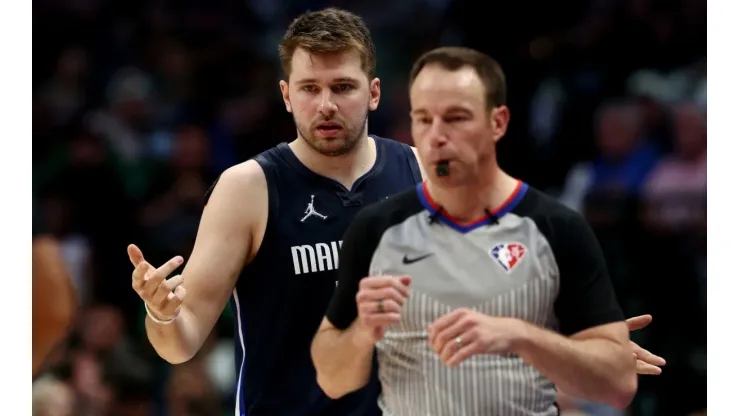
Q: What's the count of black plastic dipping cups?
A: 0